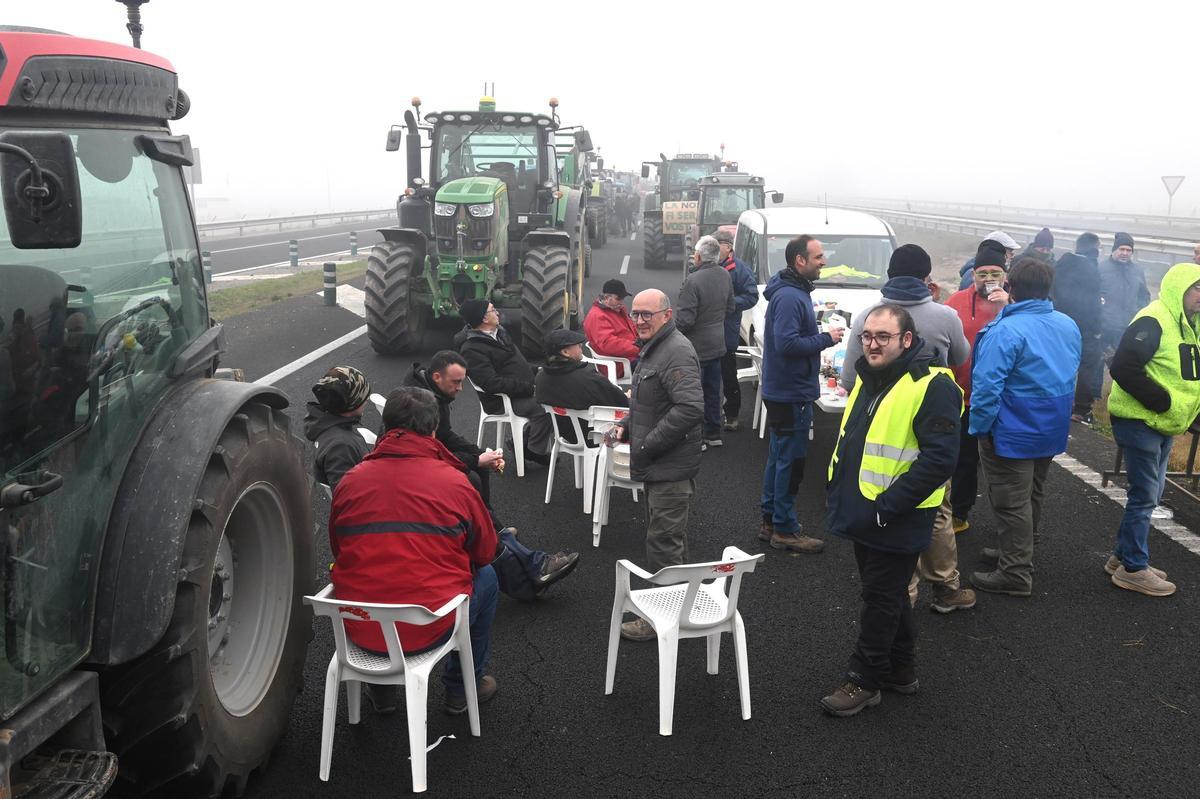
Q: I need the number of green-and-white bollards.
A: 4